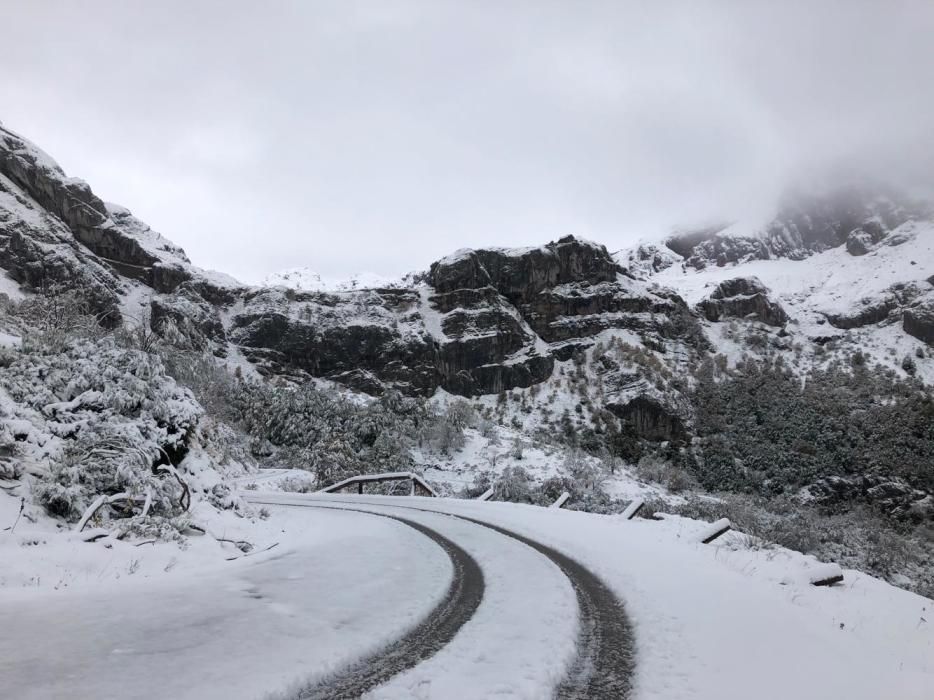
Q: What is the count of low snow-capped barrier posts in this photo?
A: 5